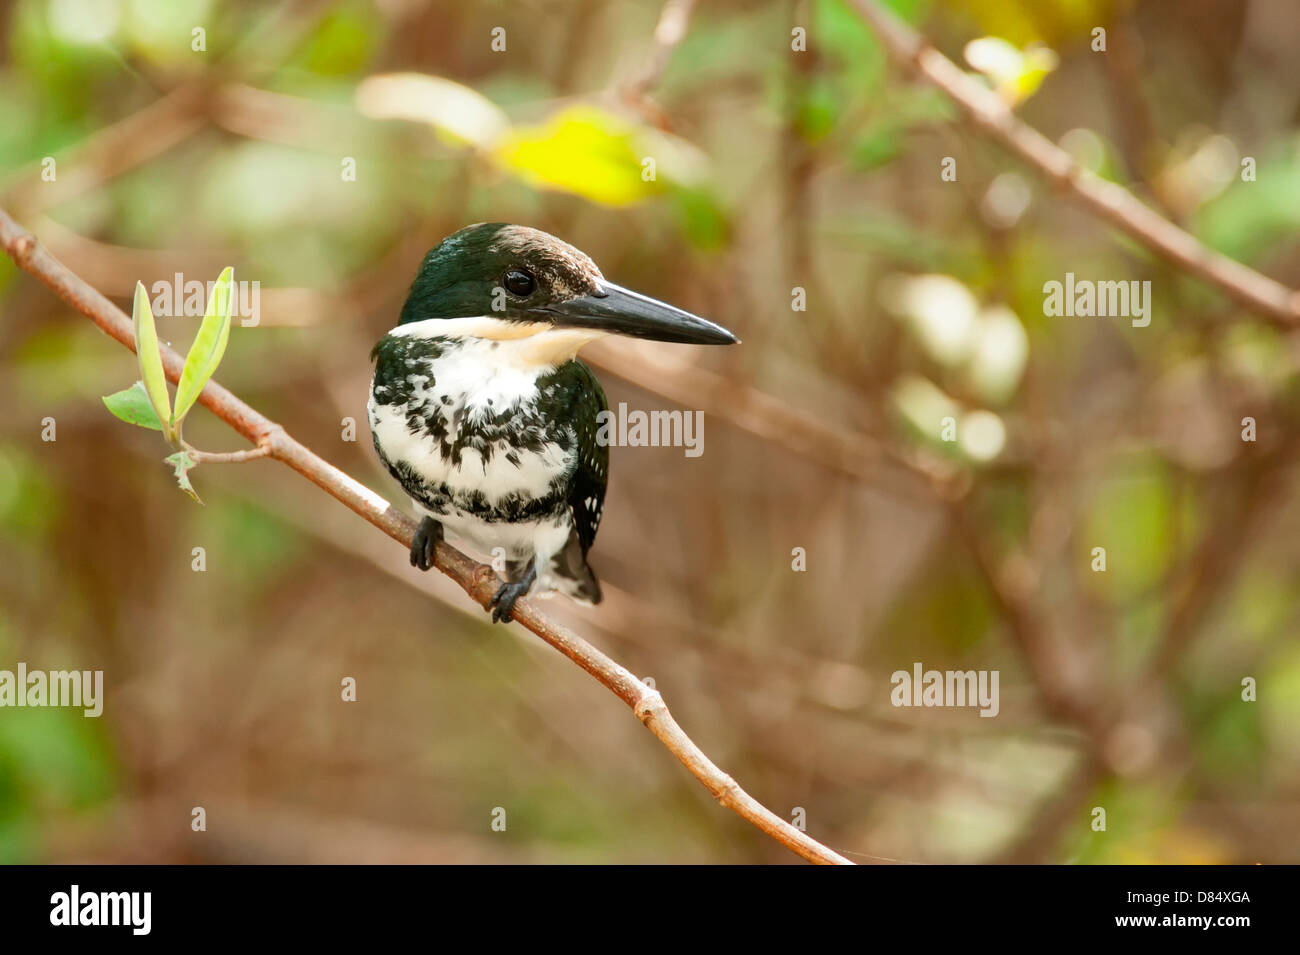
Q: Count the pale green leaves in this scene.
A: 2